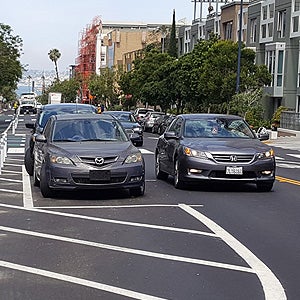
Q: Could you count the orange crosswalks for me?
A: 0